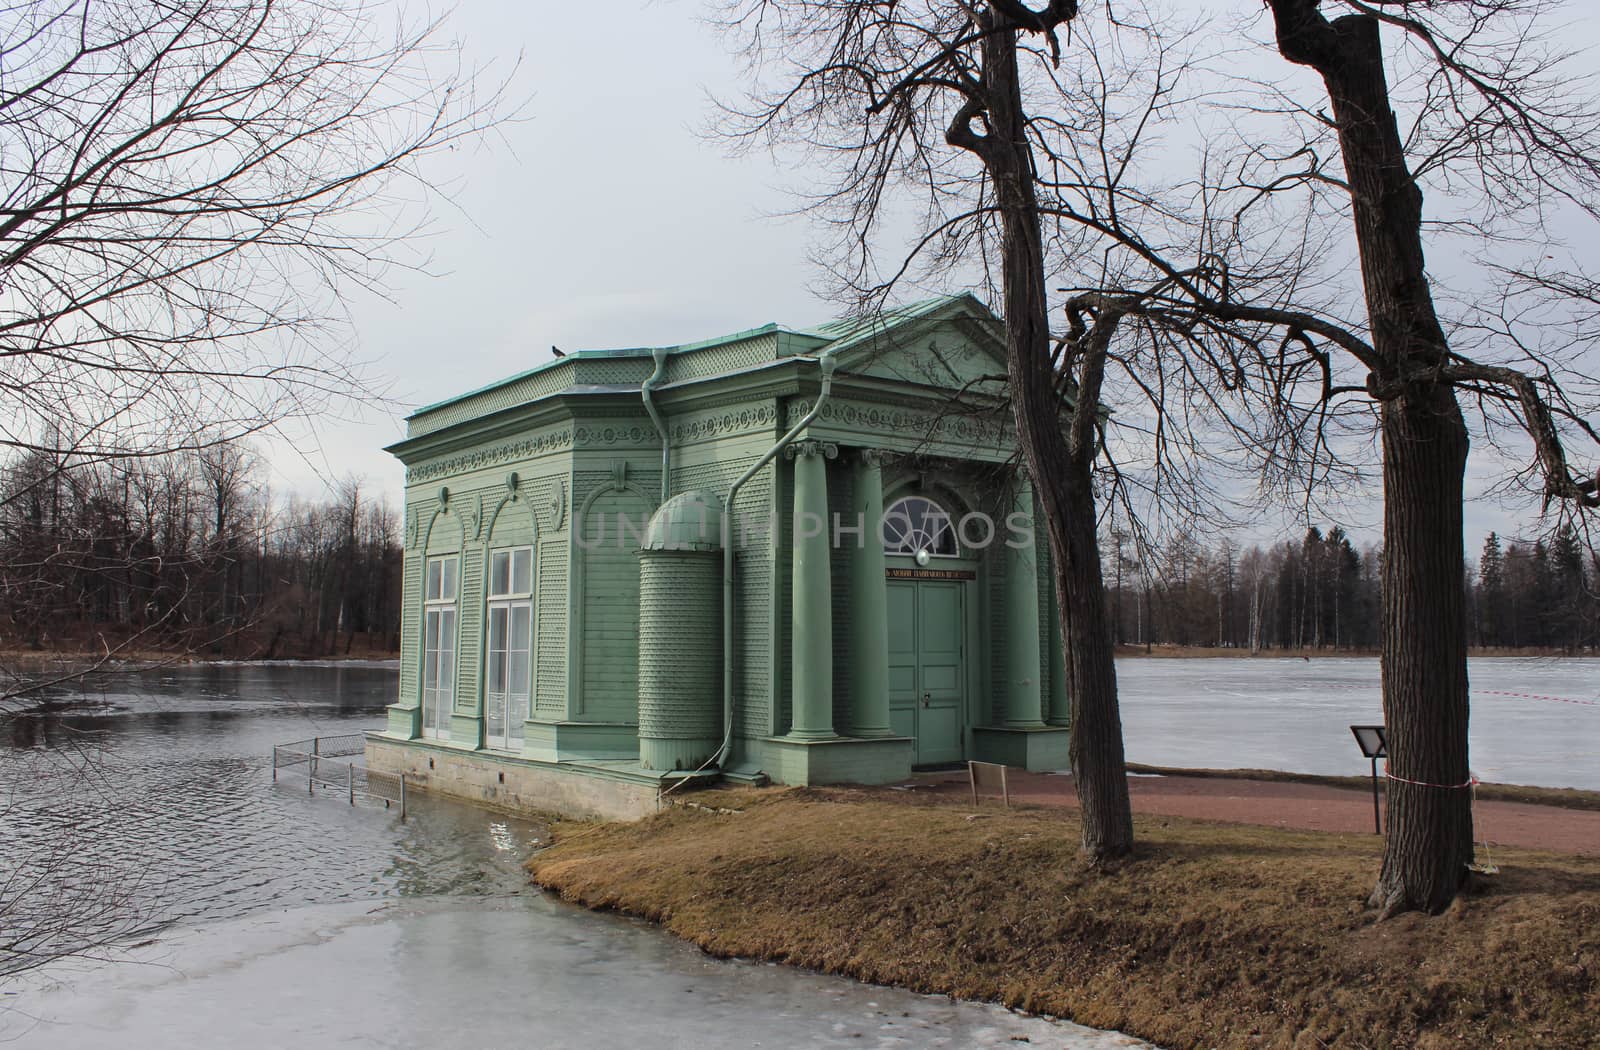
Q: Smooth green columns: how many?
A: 4